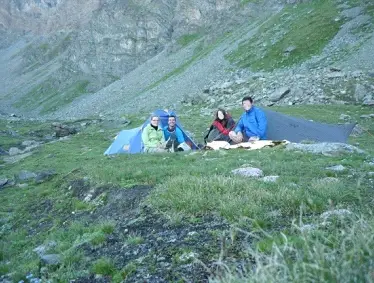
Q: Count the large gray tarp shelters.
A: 1